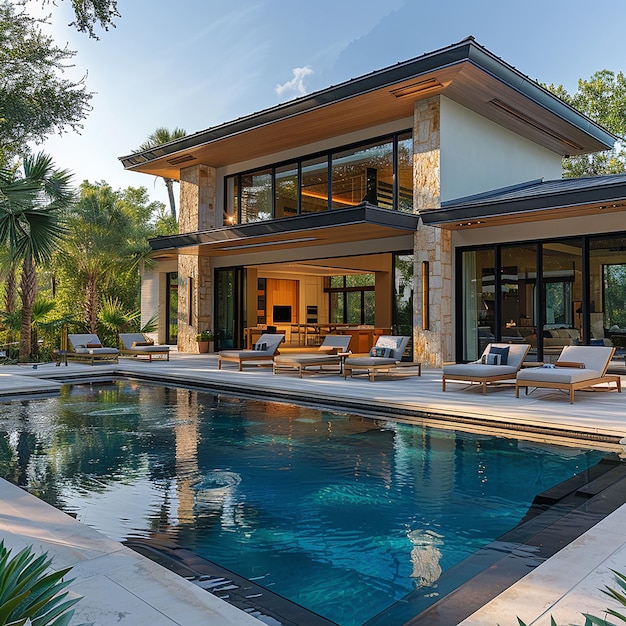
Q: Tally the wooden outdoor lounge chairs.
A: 7